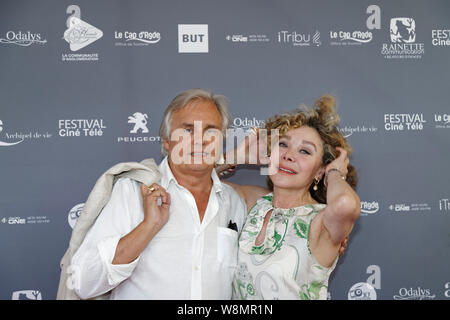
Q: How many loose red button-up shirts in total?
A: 0